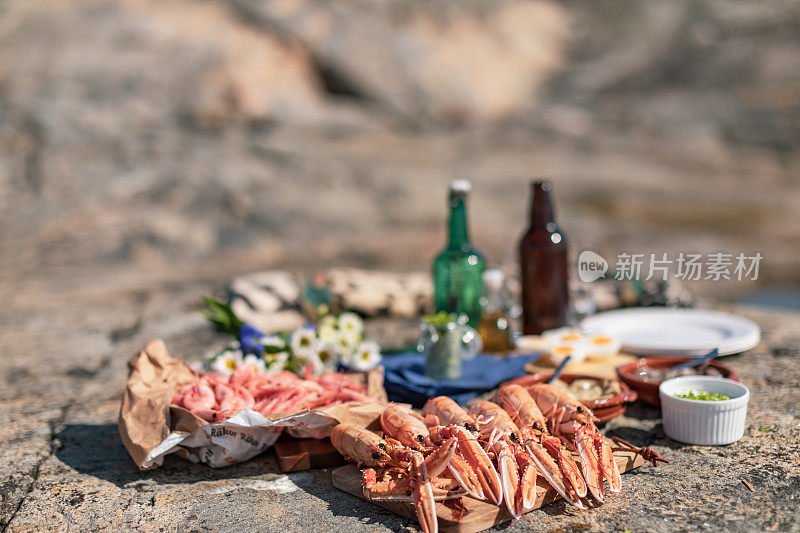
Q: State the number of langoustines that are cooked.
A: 6